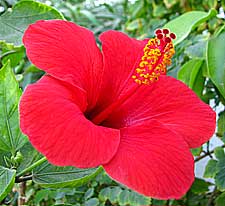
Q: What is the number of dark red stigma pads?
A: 5